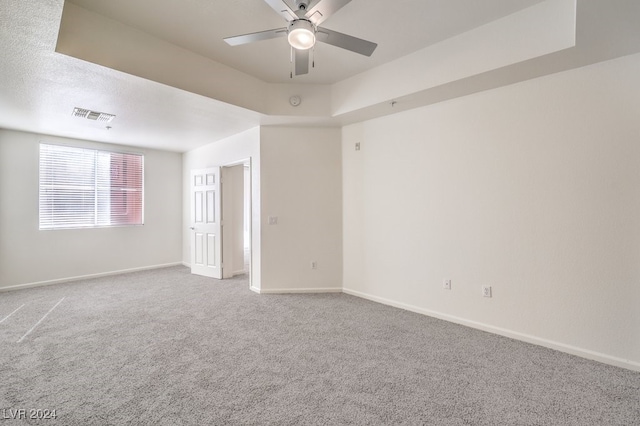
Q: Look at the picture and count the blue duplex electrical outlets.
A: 0